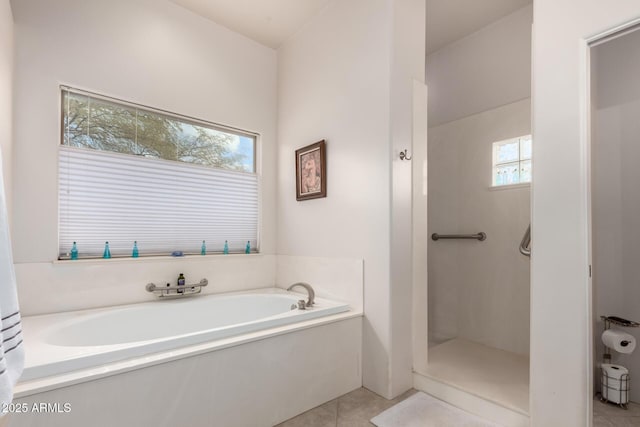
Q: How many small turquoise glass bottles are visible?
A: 6